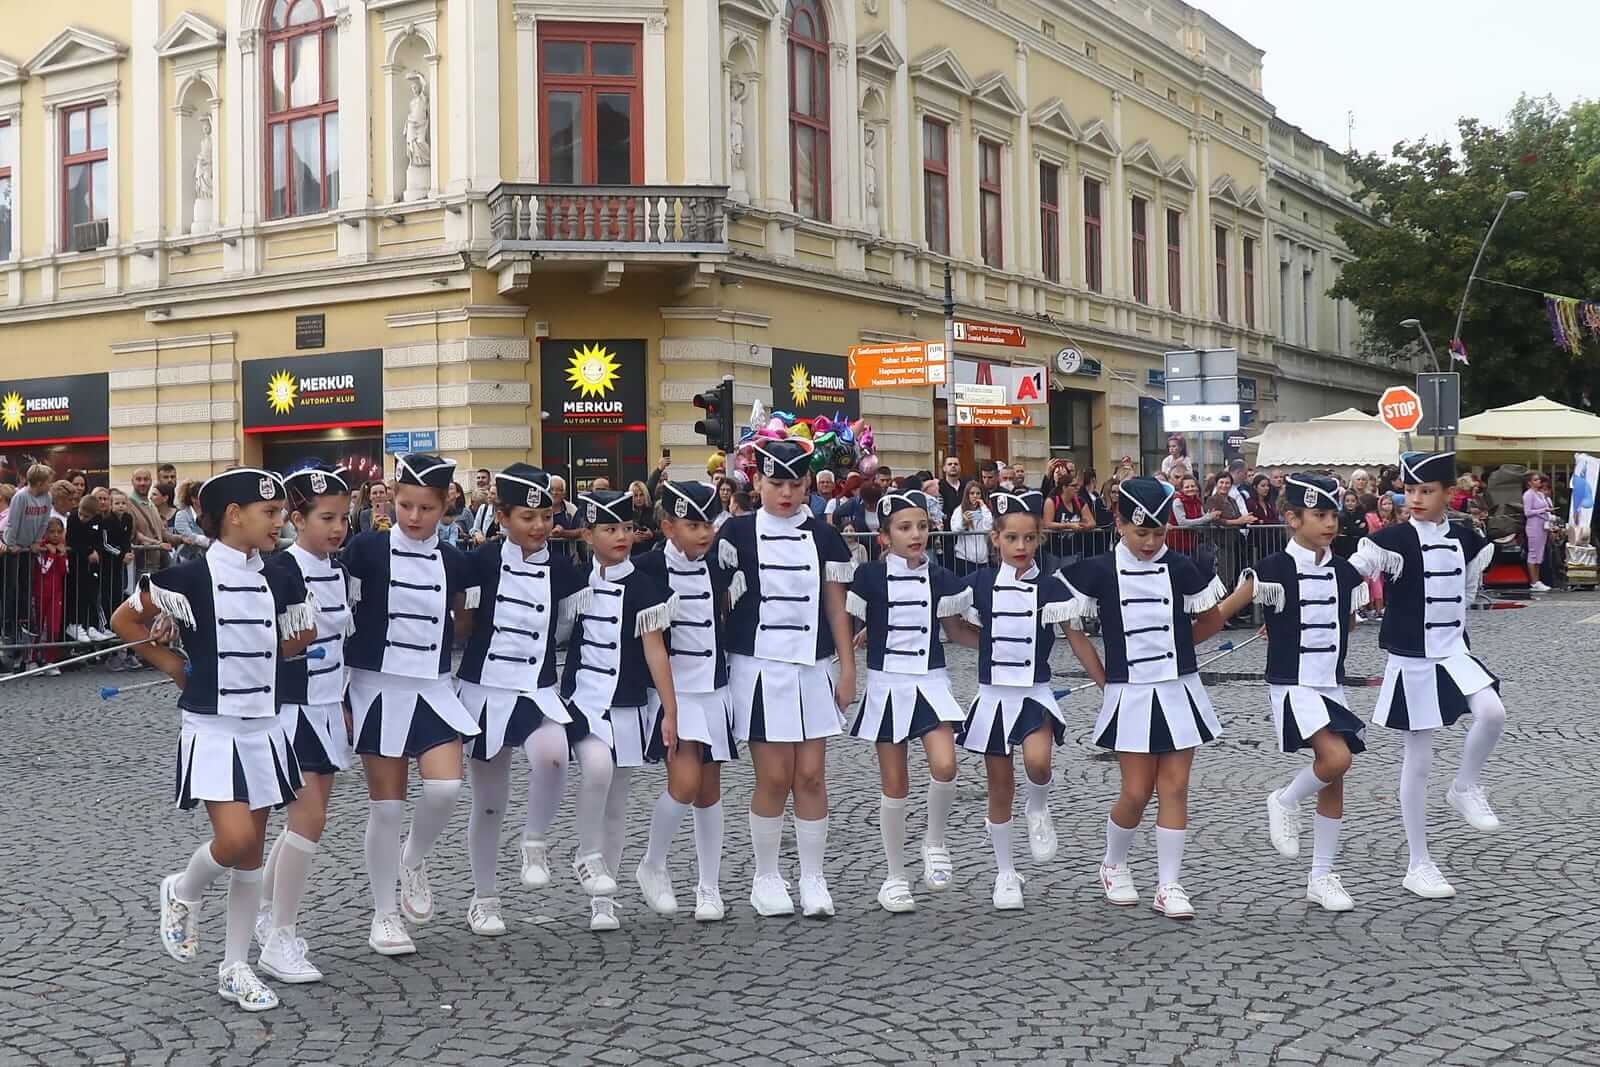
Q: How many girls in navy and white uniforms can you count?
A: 12